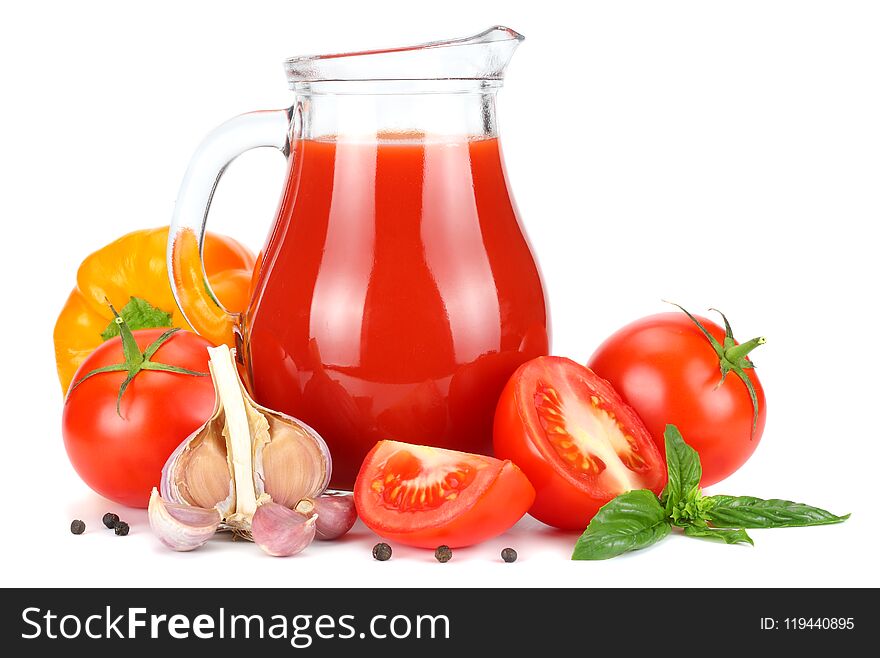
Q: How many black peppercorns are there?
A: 6